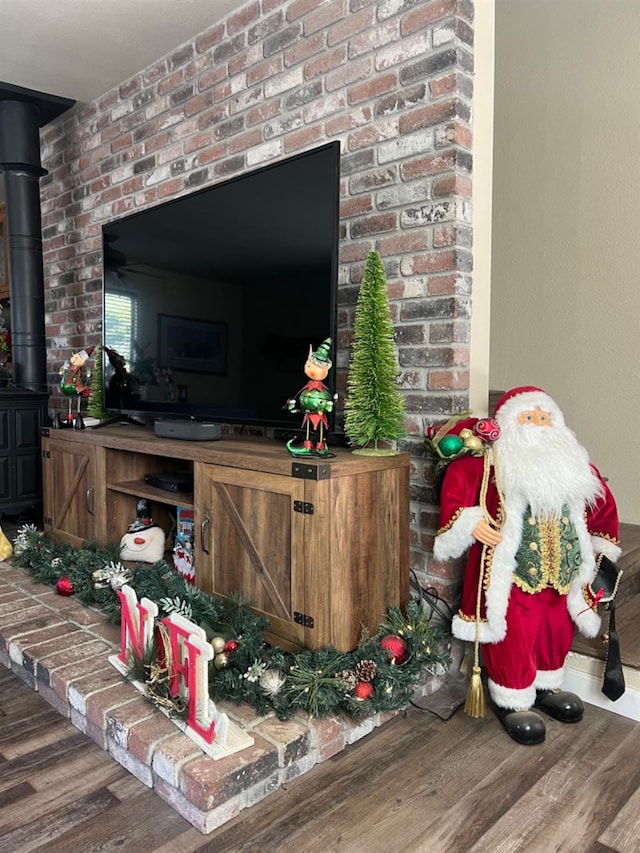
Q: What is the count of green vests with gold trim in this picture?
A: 1